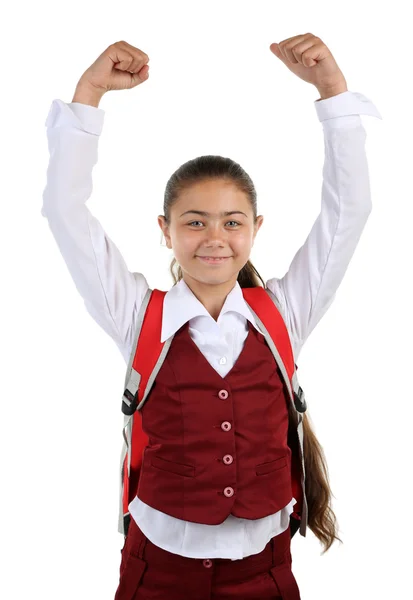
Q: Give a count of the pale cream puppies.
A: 0